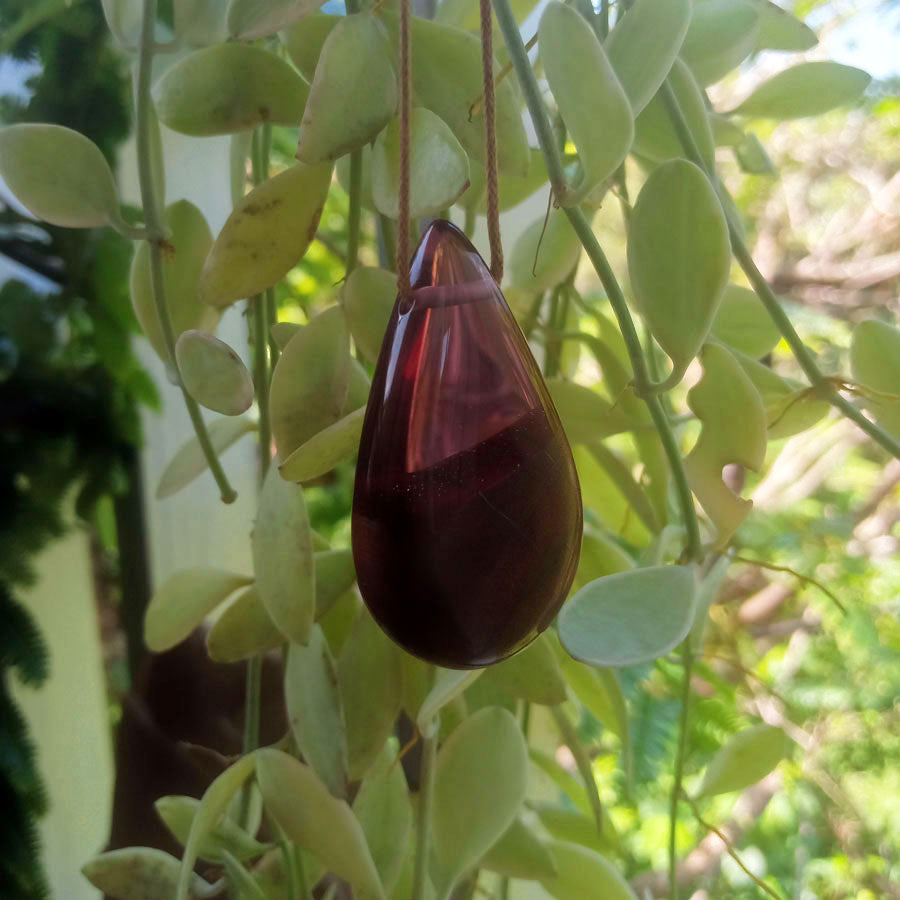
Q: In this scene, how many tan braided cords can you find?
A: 2